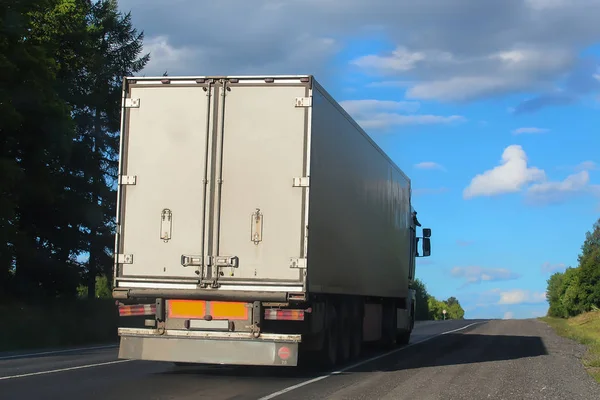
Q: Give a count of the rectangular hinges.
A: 6